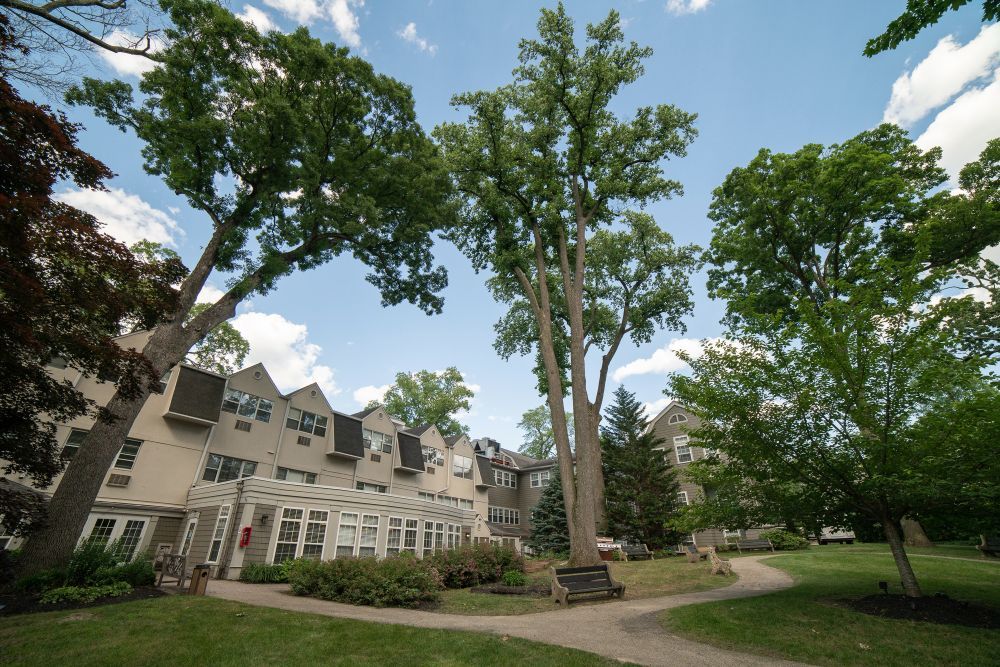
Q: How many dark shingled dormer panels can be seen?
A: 4